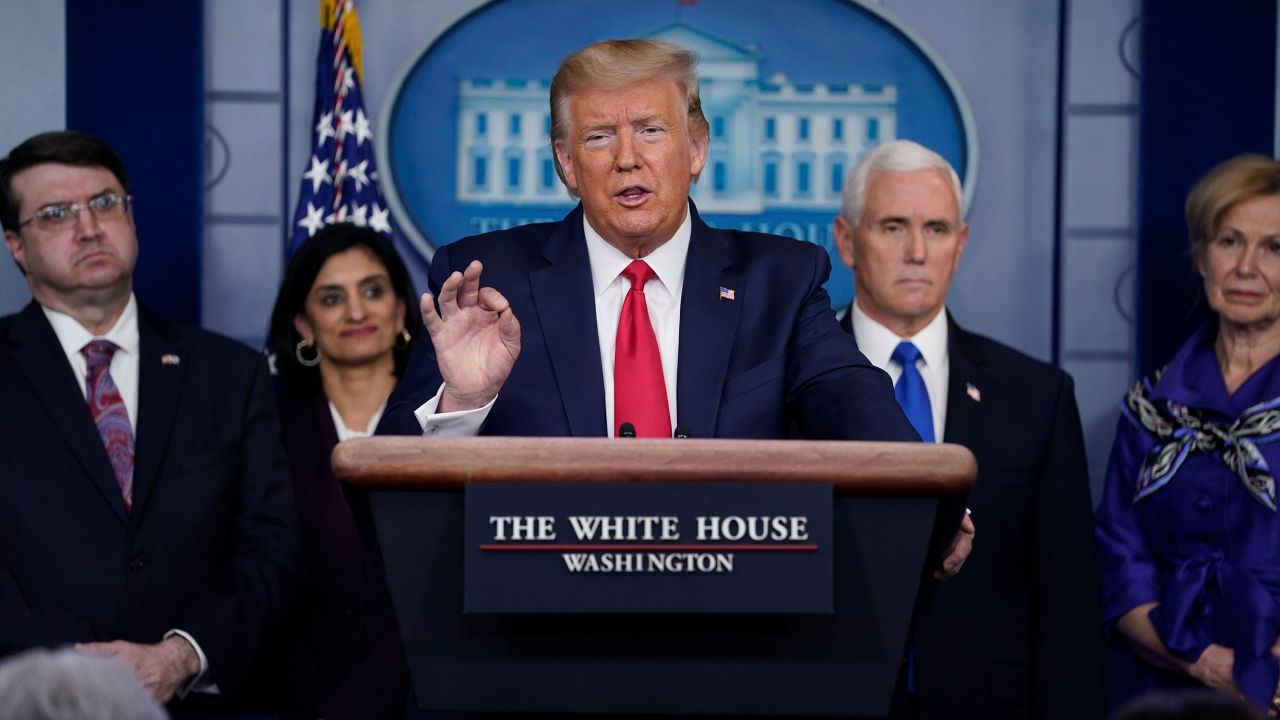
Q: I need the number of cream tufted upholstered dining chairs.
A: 0